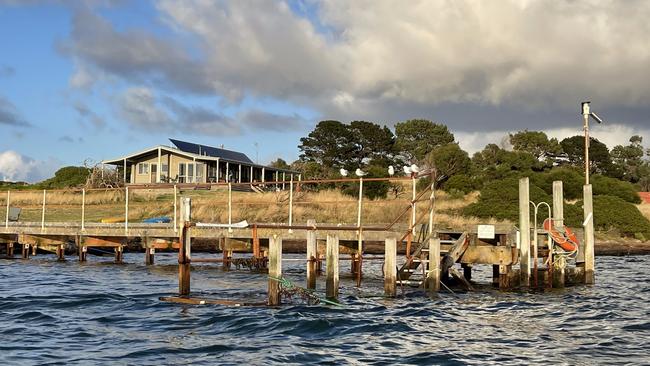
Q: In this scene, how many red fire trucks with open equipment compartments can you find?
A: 0